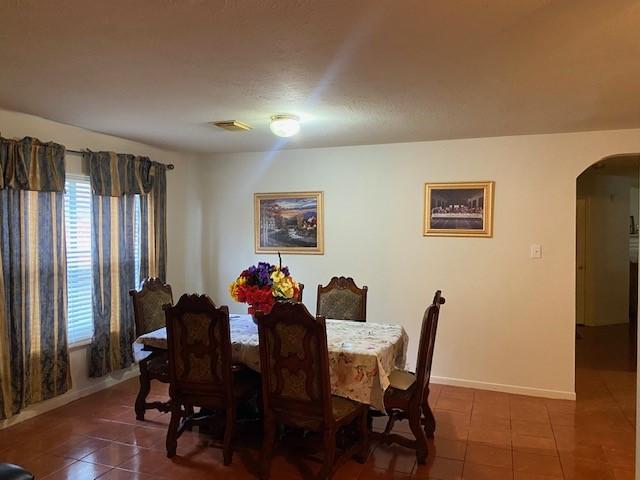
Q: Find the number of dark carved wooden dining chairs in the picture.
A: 6